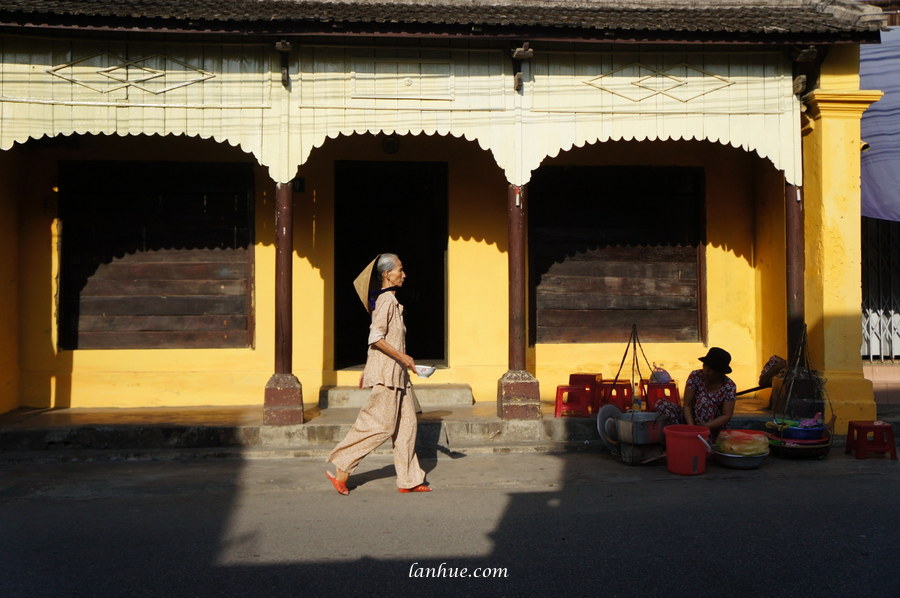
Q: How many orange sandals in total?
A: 2